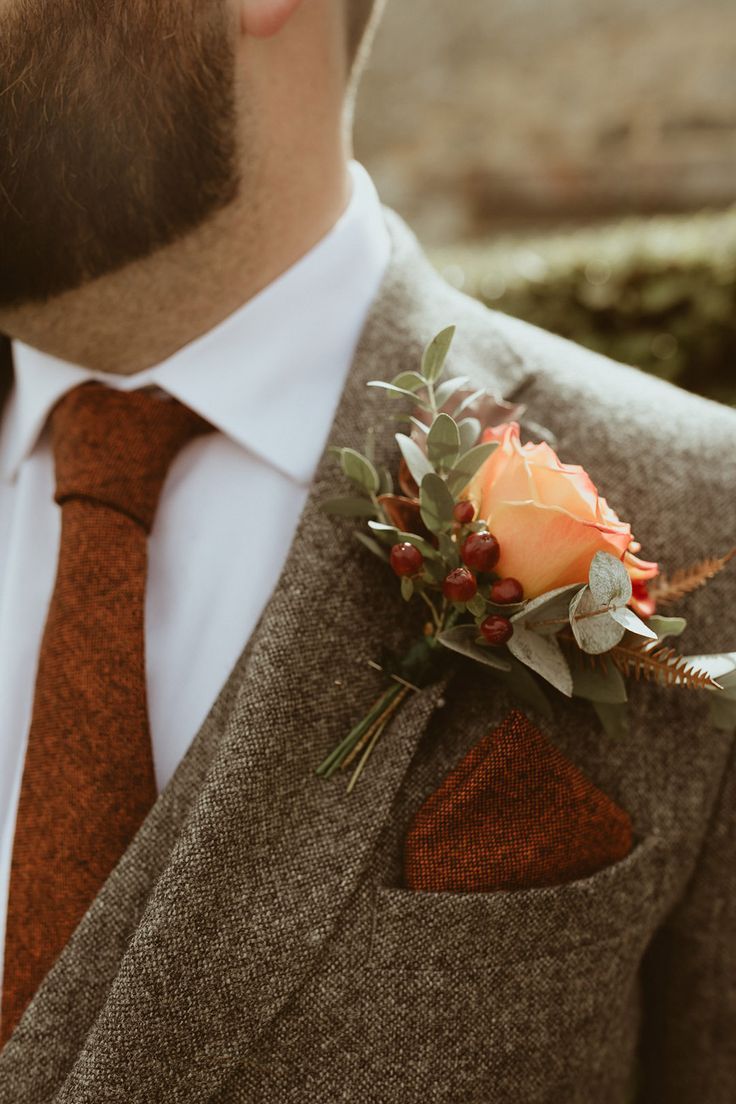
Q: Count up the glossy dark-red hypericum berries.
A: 6